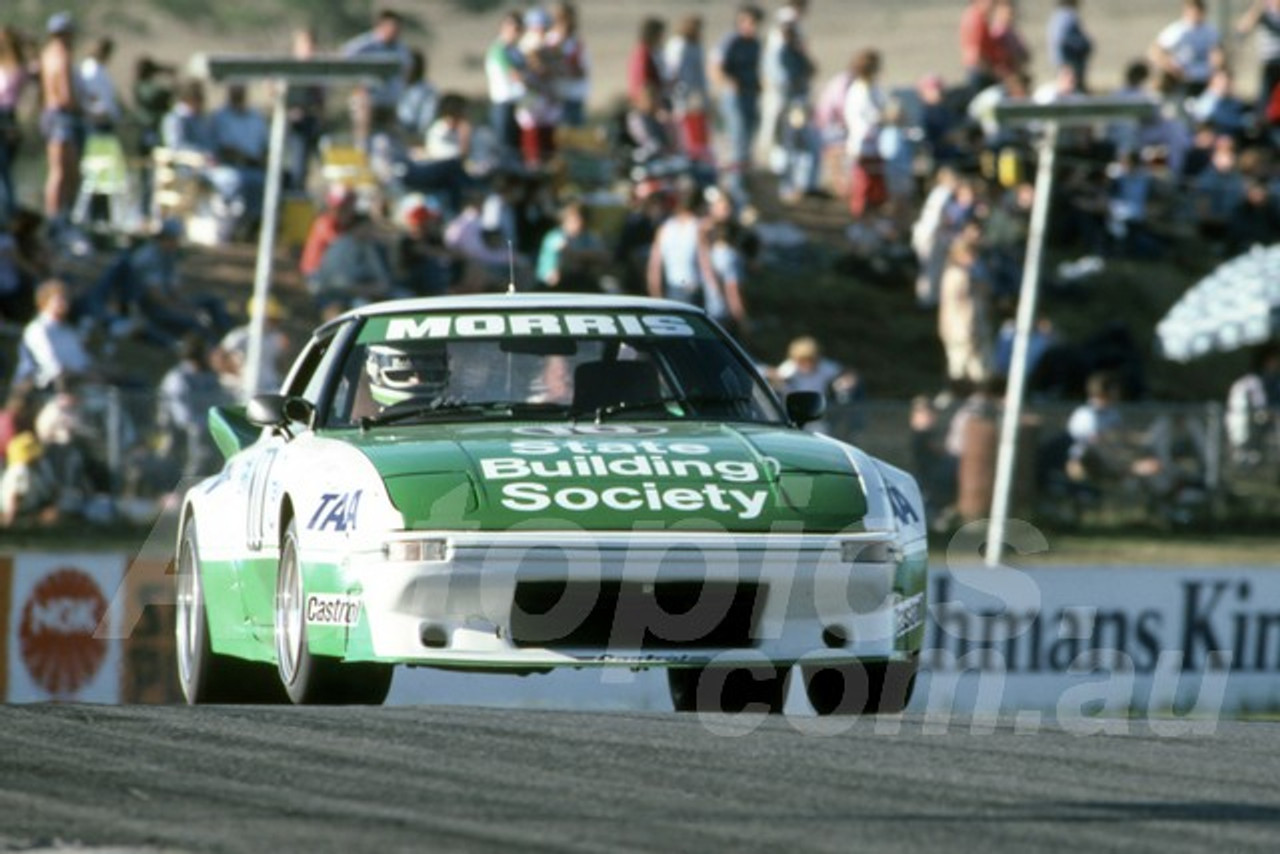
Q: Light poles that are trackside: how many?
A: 2